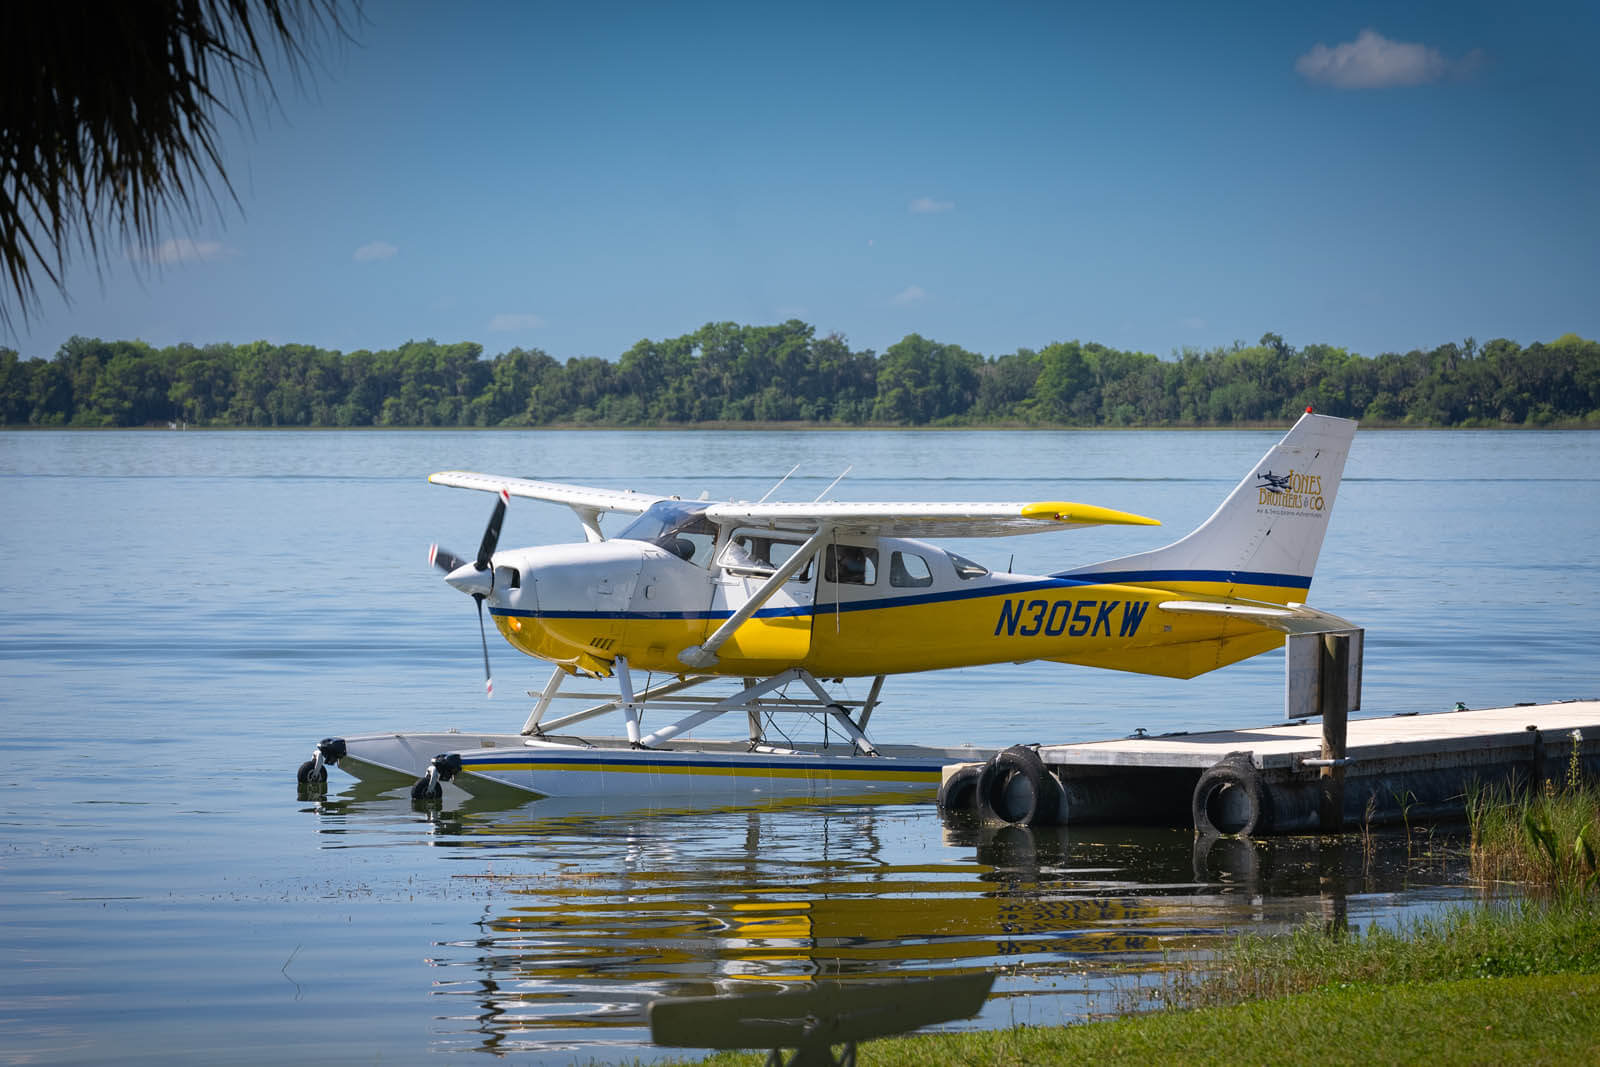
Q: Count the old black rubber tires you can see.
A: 3